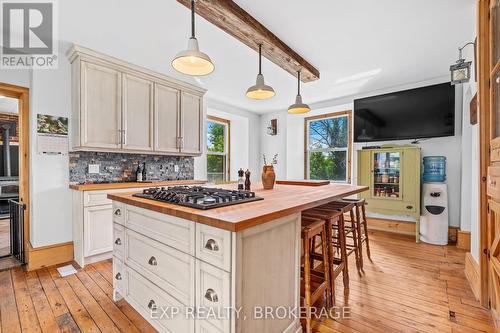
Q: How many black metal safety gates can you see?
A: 1